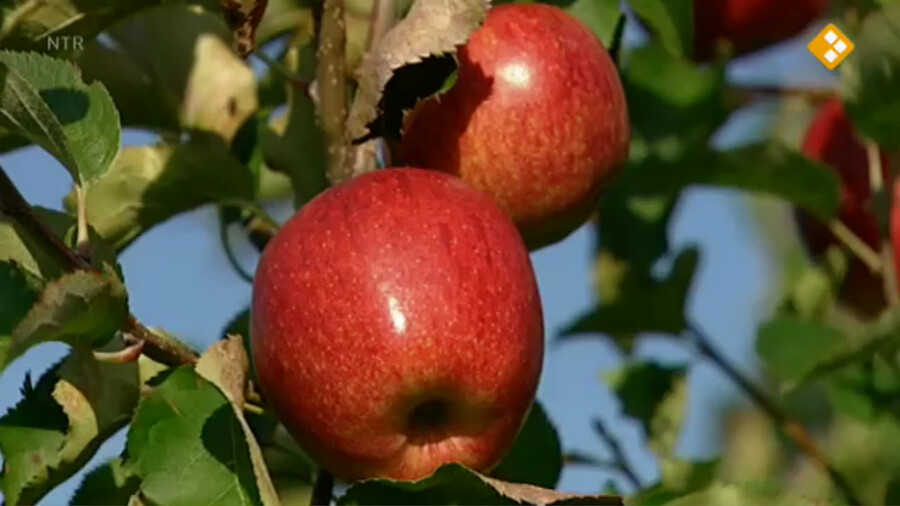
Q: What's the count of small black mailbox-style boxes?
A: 0